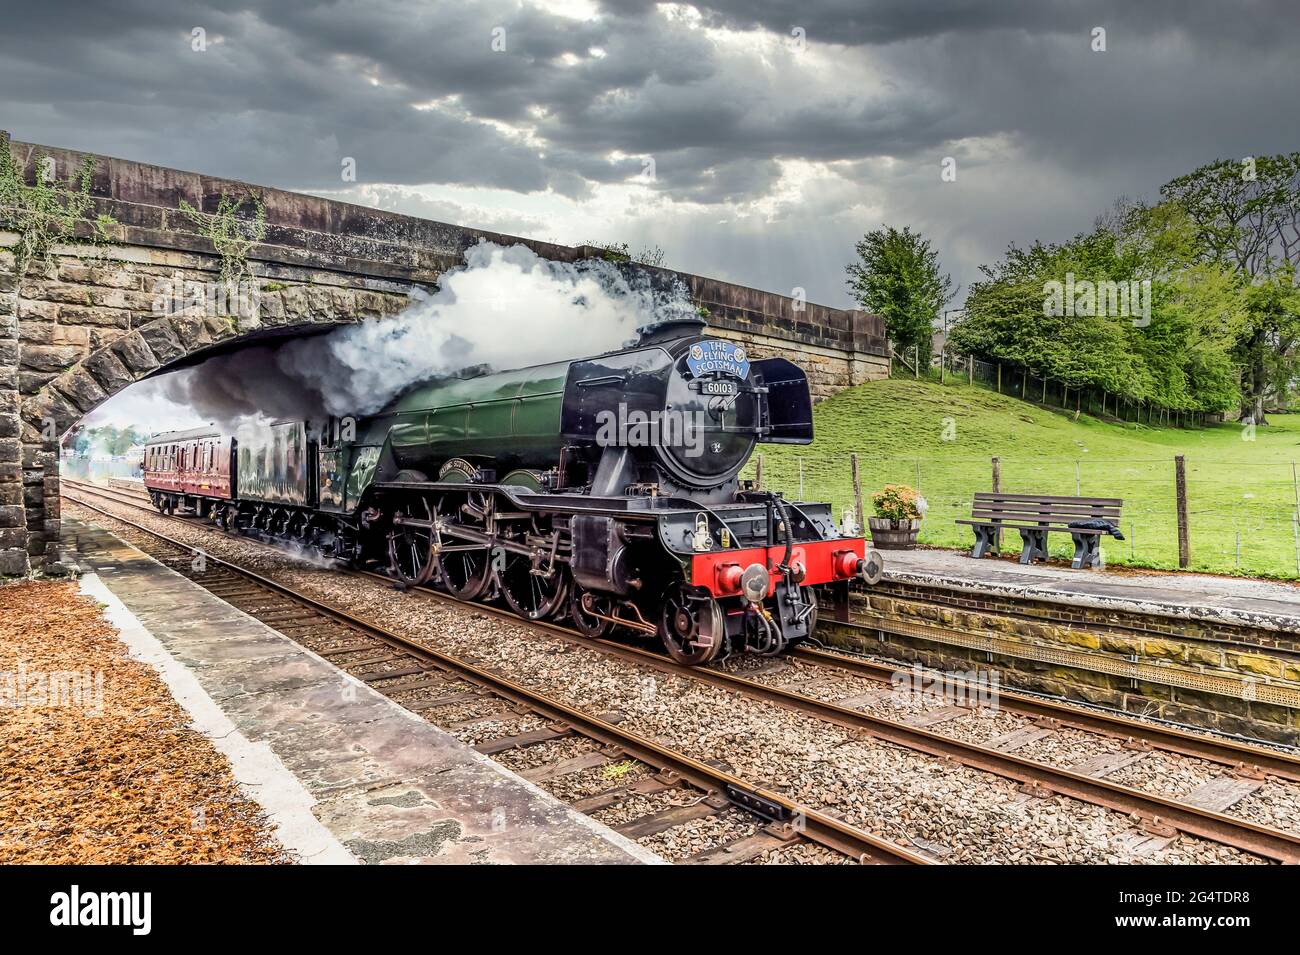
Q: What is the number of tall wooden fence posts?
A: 4